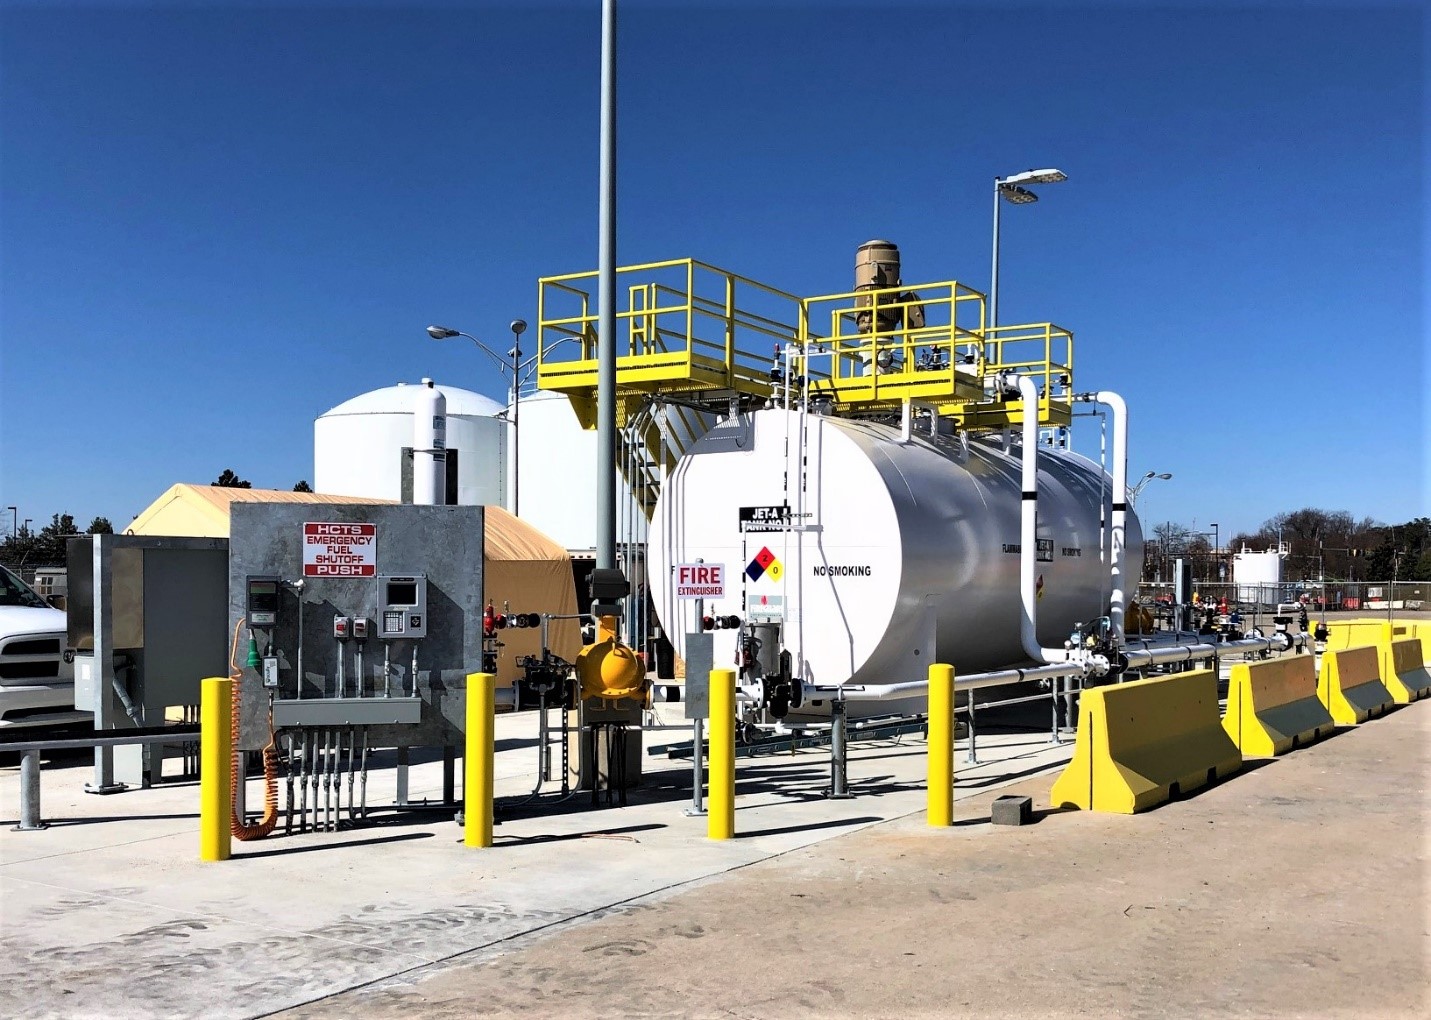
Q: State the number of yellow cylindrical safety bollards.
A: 4